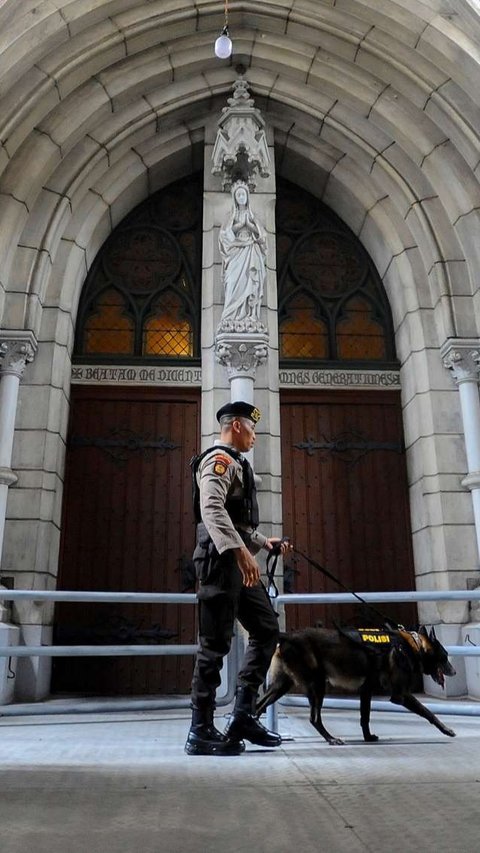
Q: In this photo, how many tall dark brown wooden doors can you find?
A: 2